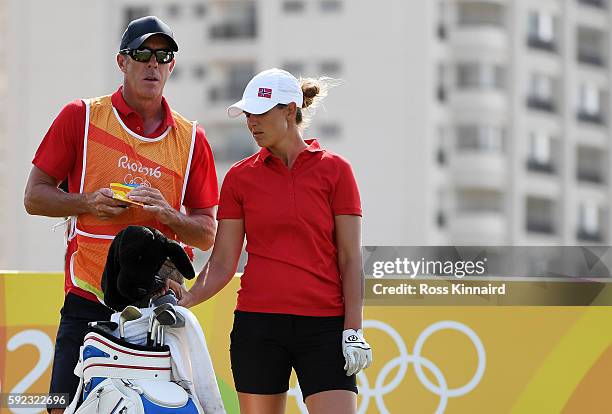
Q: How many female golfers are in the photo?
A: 1